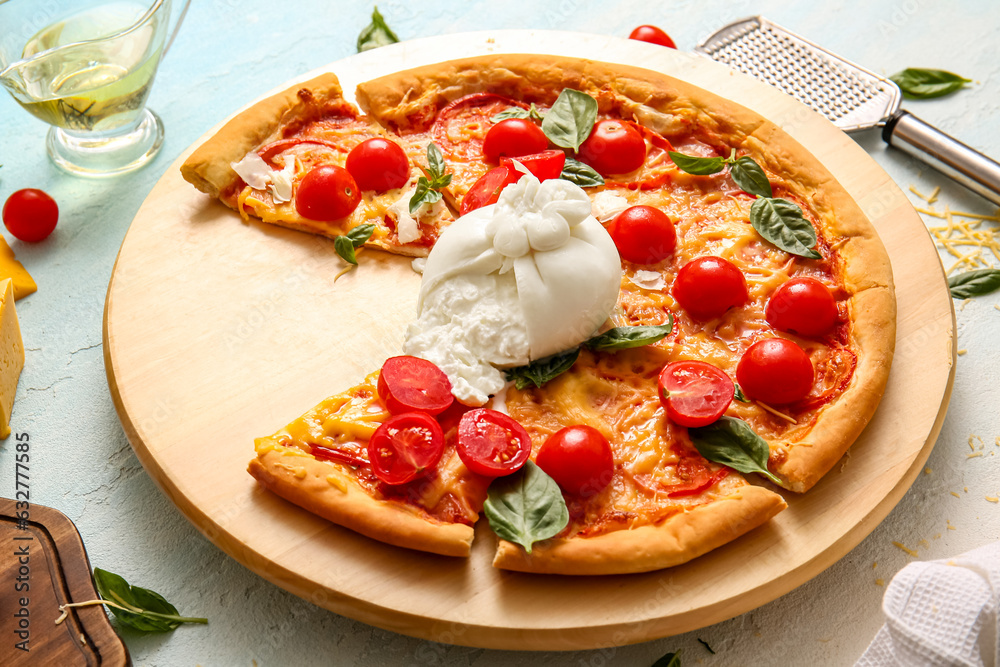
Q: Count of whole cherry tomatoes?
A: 11